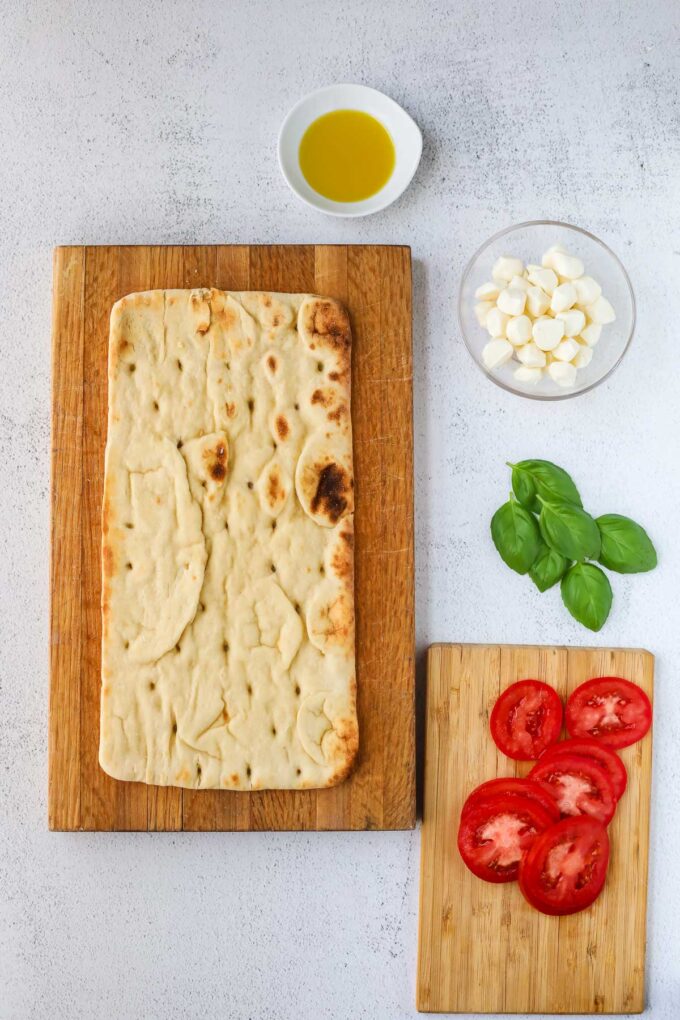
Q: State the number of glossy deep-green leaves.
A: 6